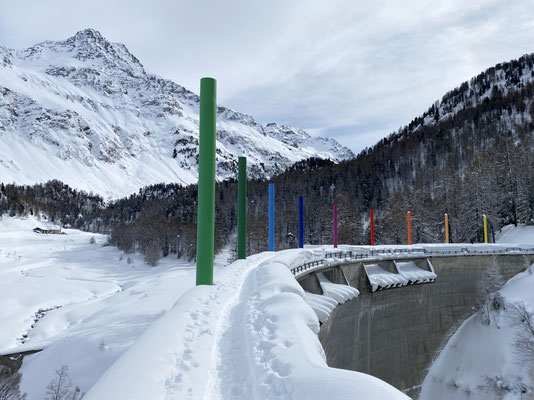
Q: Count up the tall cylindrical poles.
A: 9